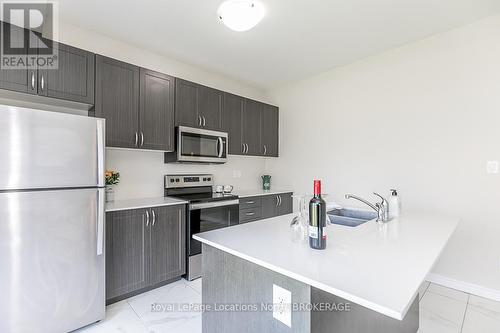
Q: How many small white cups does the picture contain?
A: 2